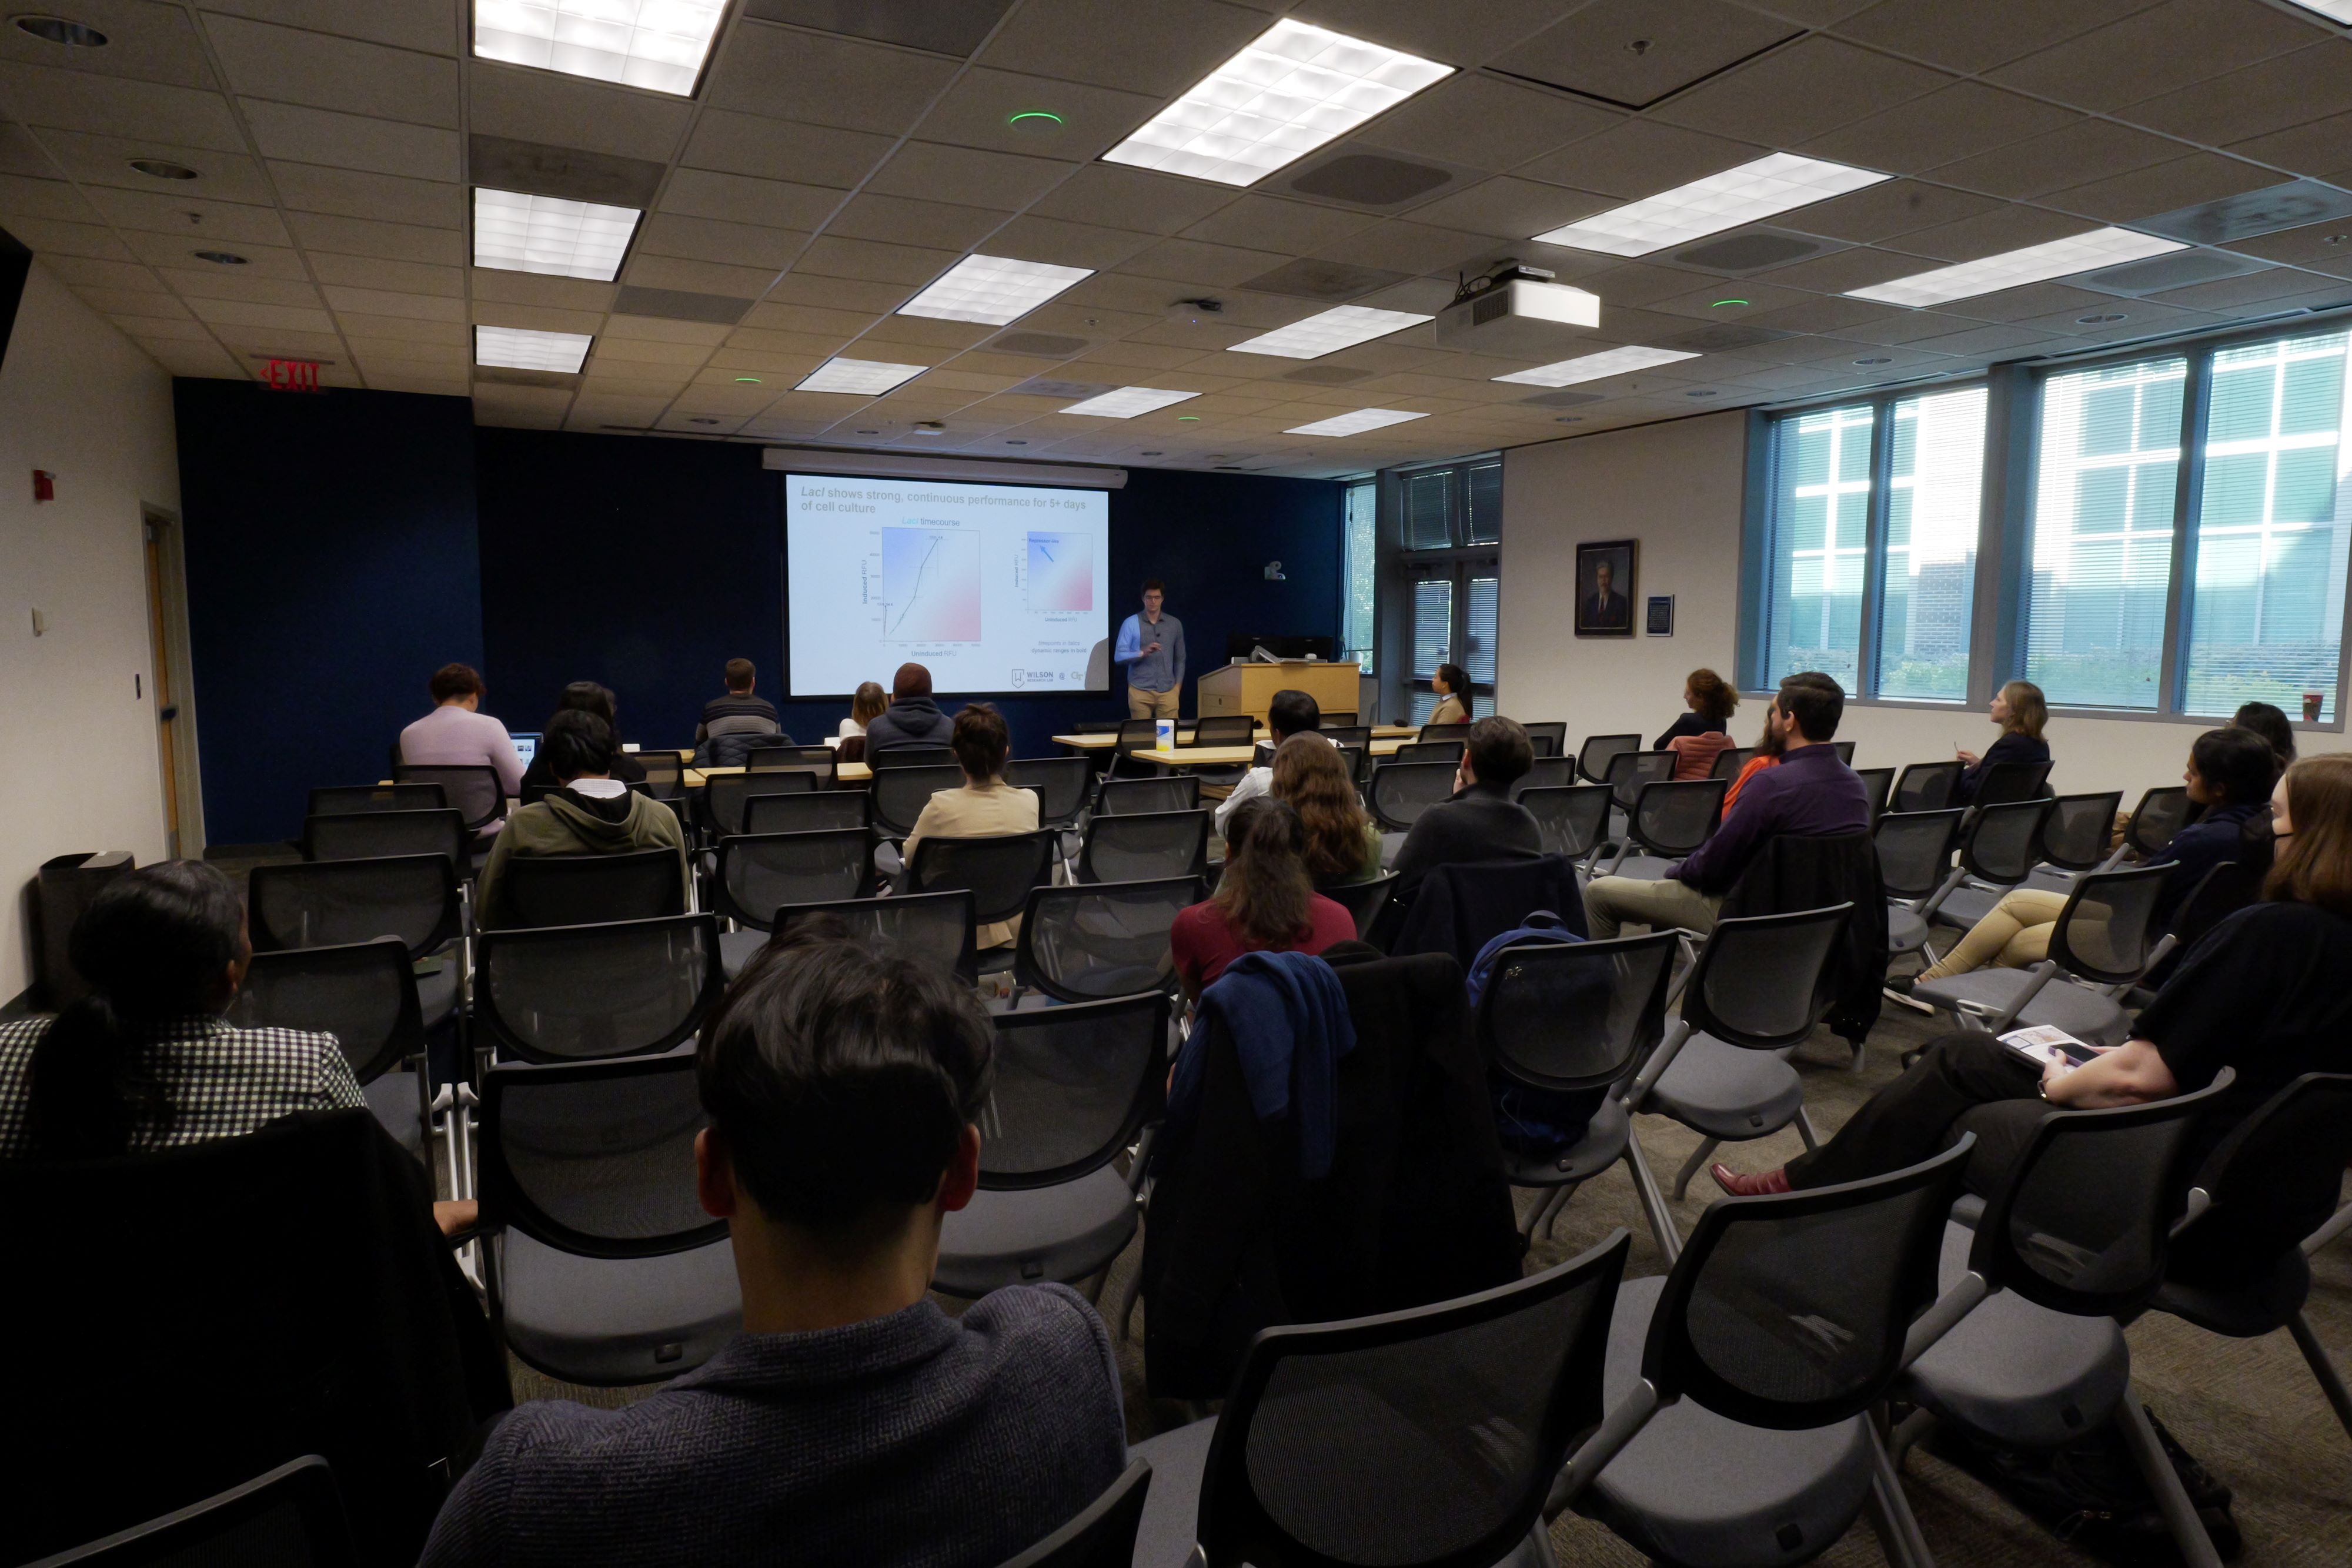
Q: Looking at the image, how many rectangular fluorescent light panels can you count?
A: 13